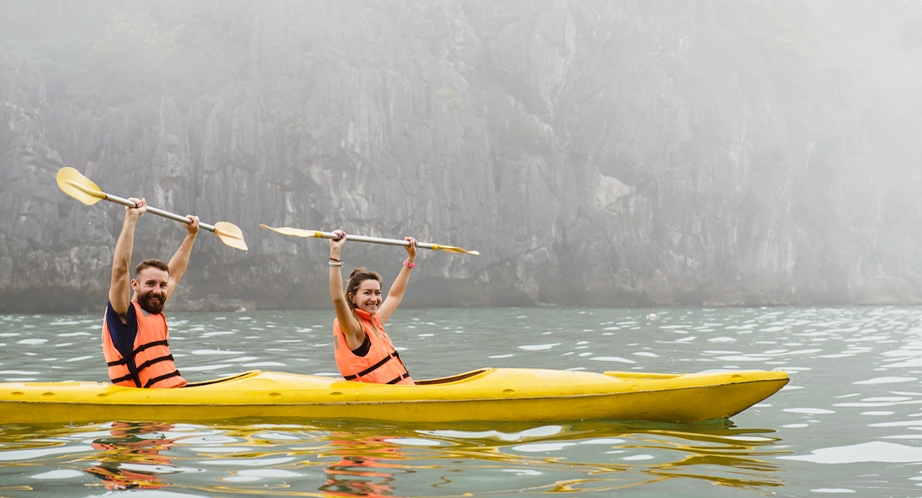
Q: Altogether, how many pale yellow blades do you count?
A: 4